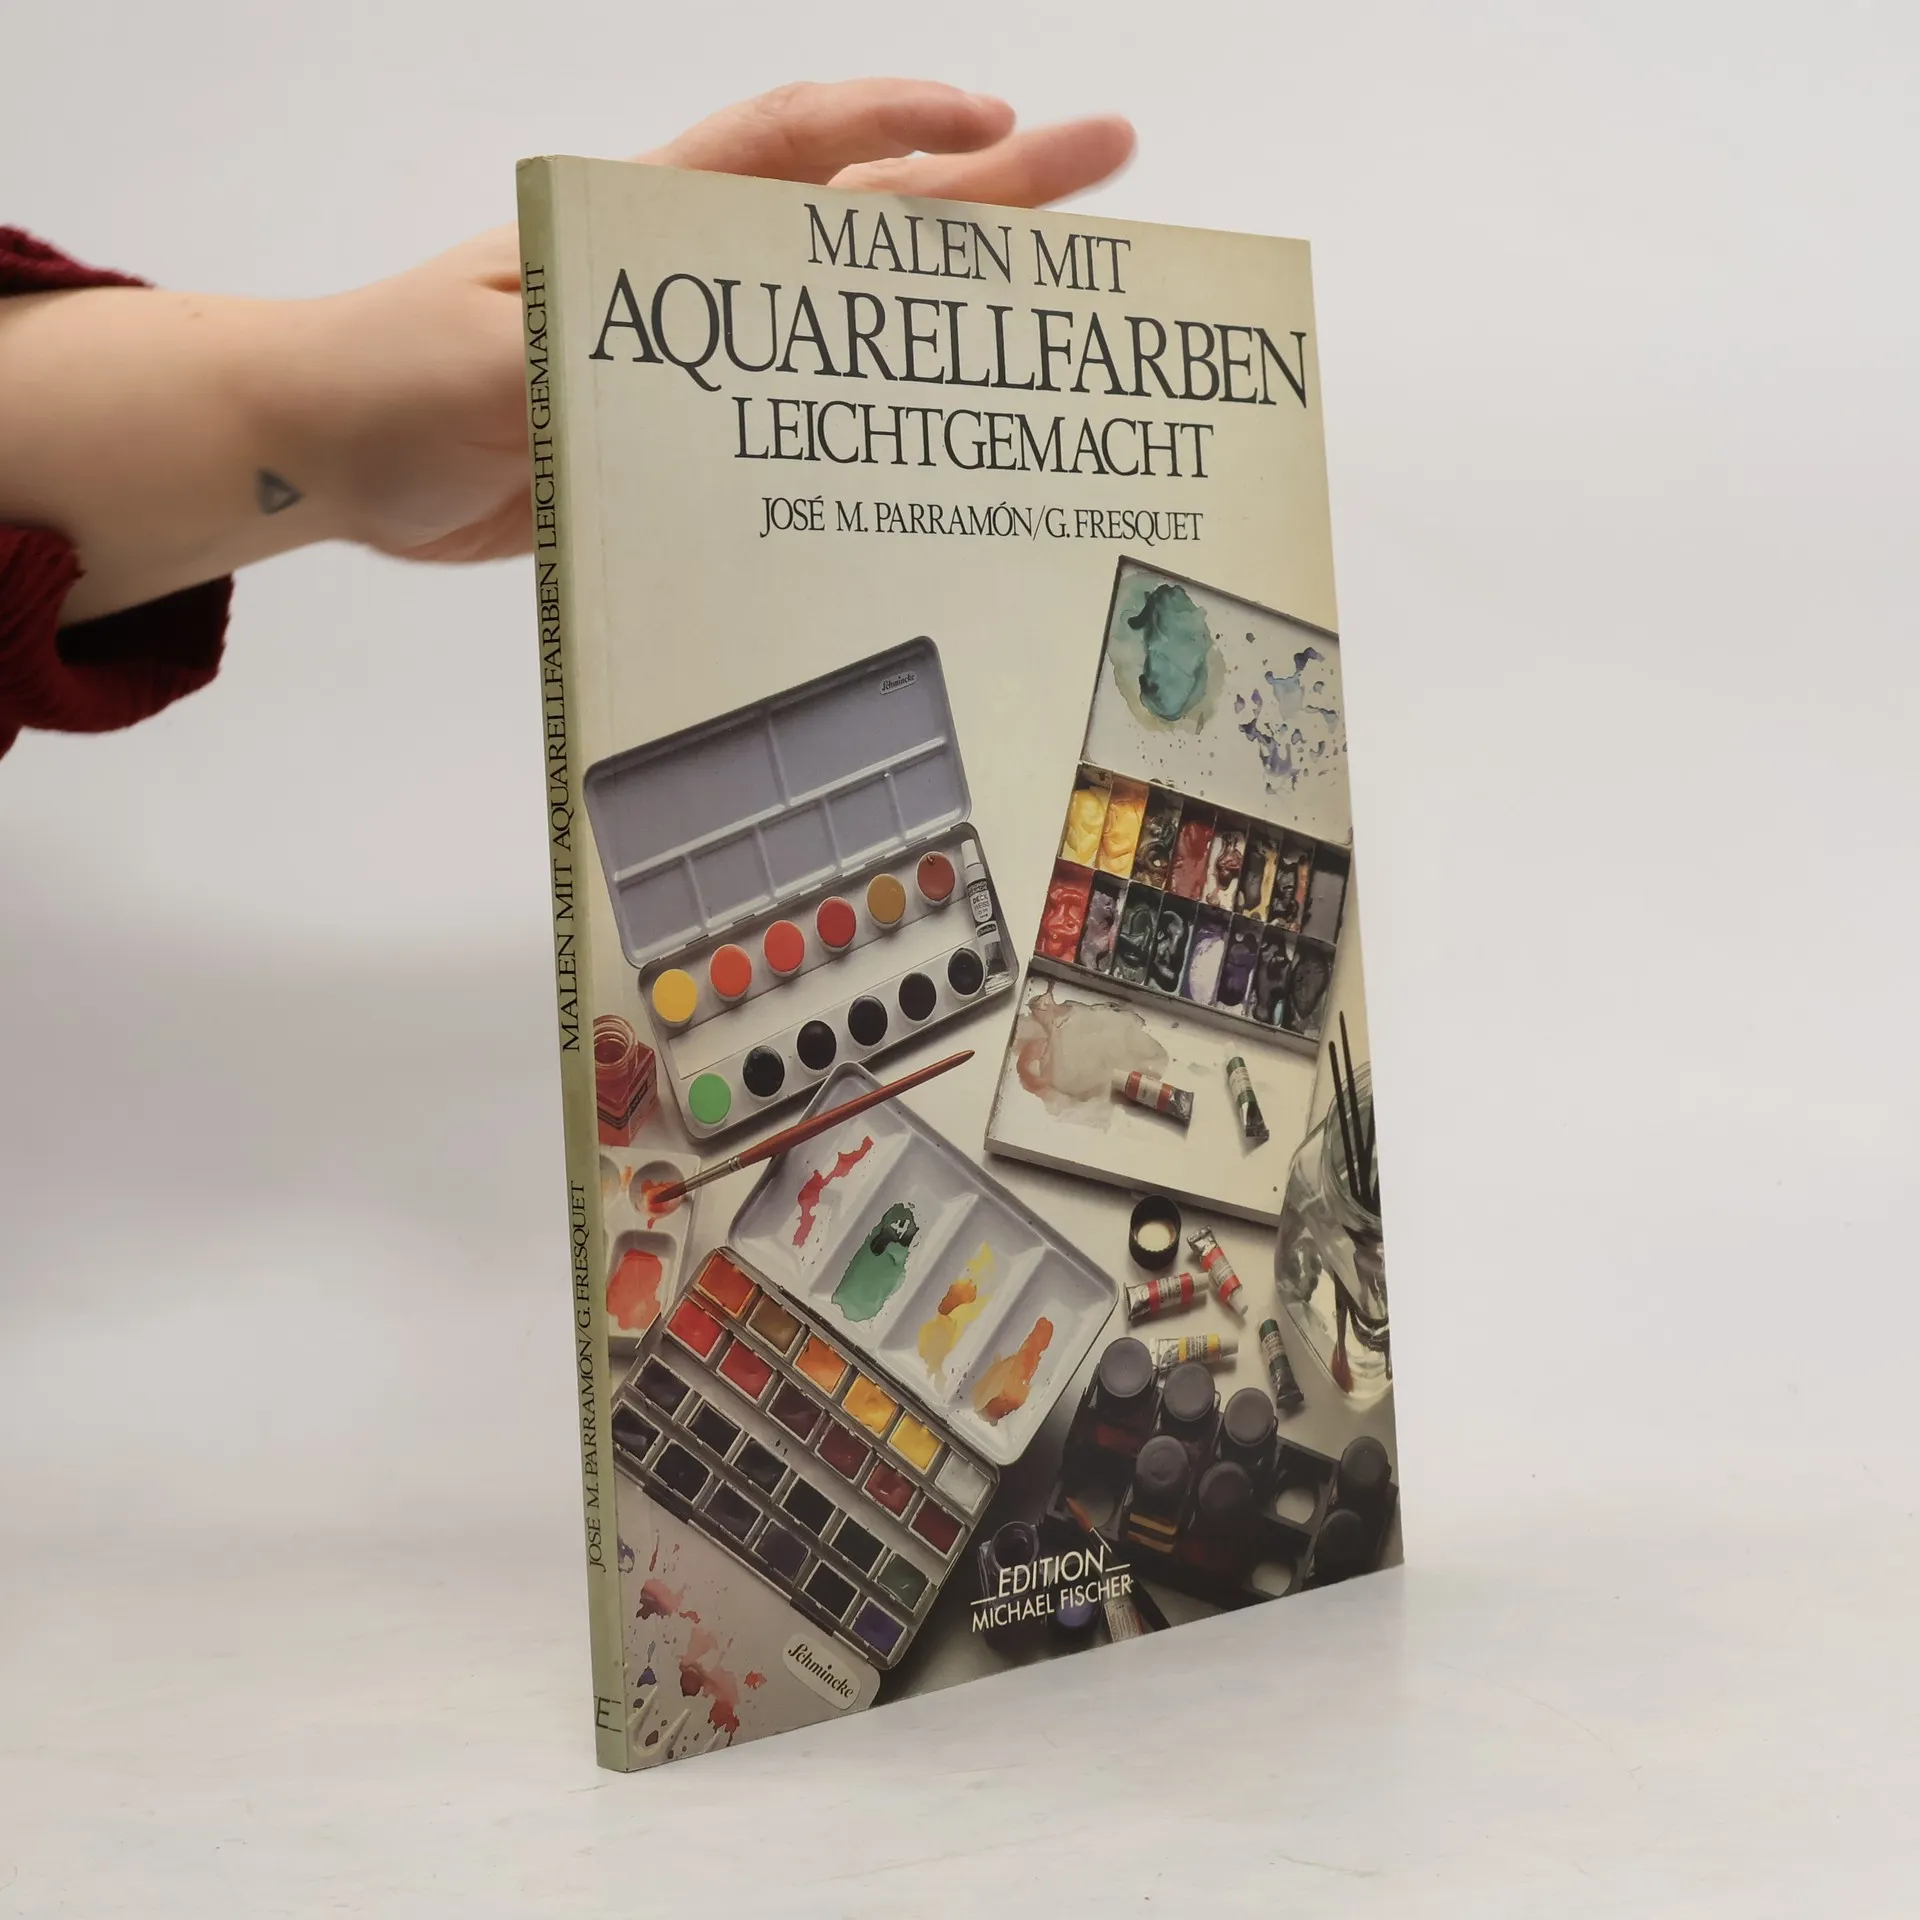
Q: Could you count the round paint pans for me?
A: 12